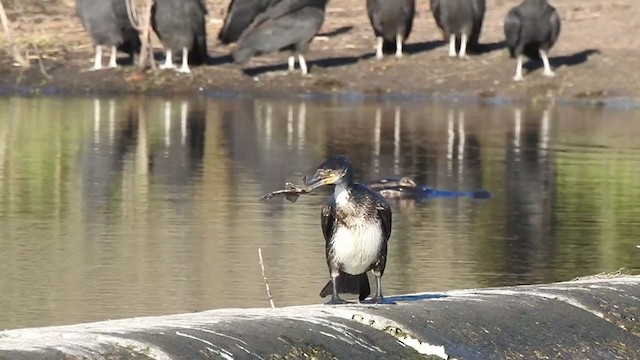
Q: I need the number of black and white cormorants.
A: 1